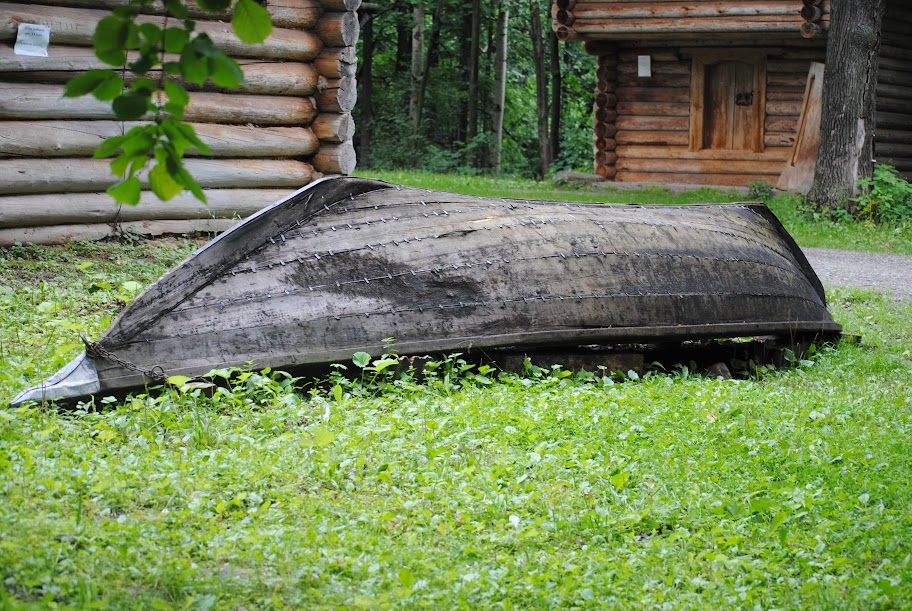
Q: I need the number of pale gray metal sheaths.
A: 1